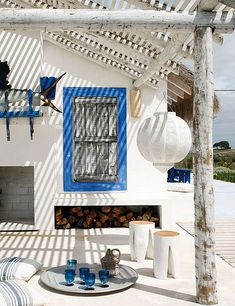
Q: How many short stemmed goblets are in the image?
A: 4